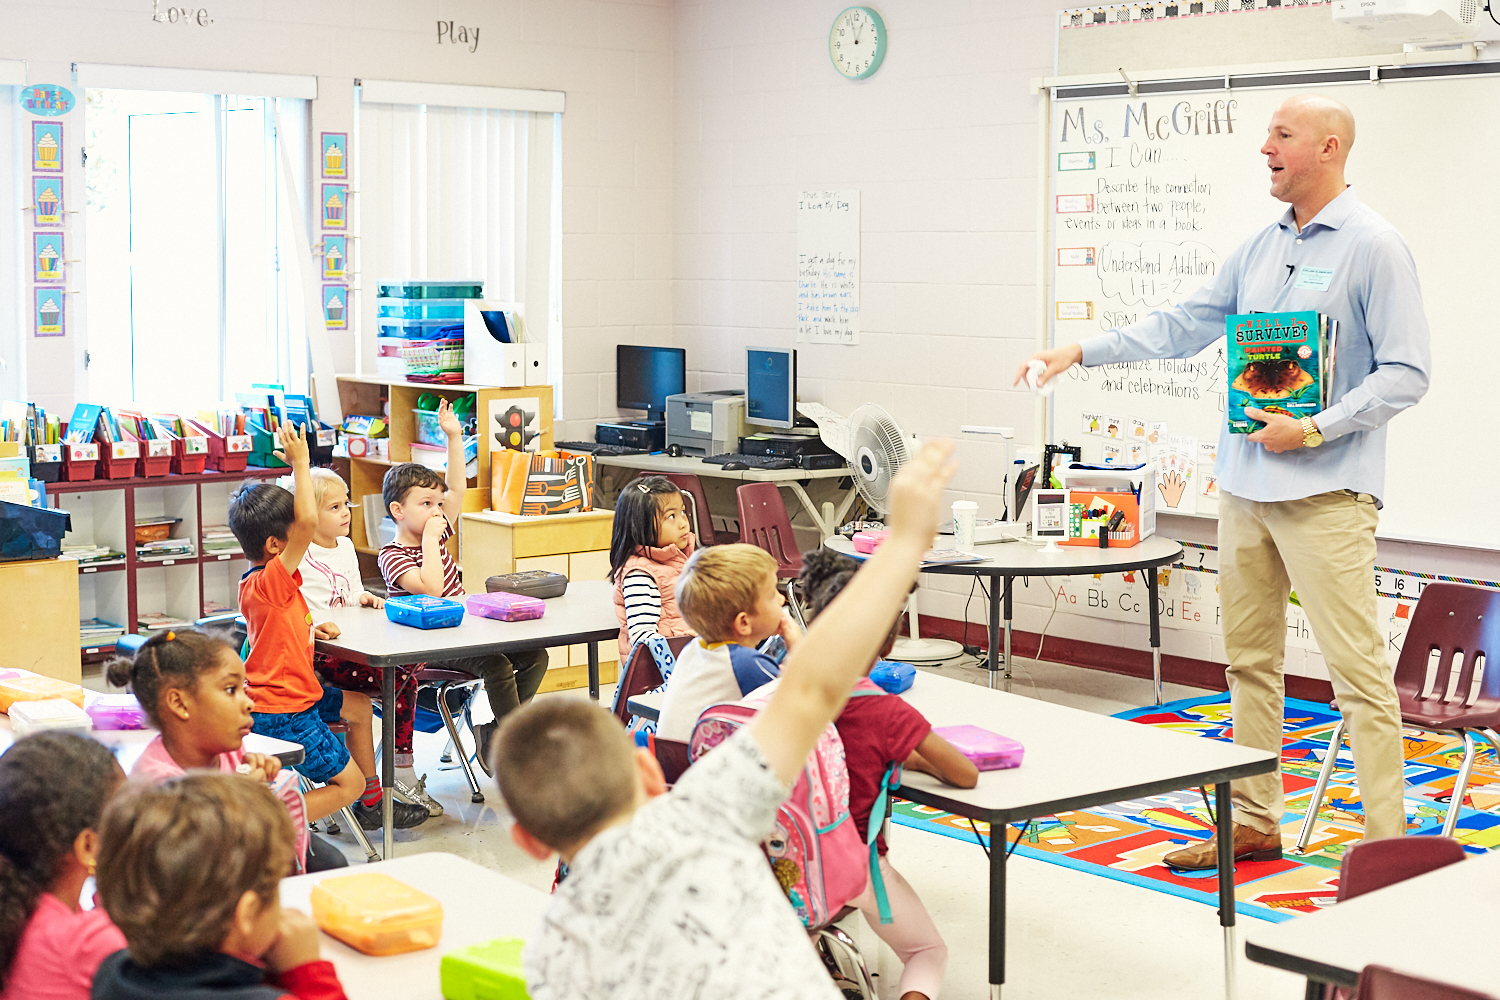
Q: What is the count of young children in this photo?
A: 10